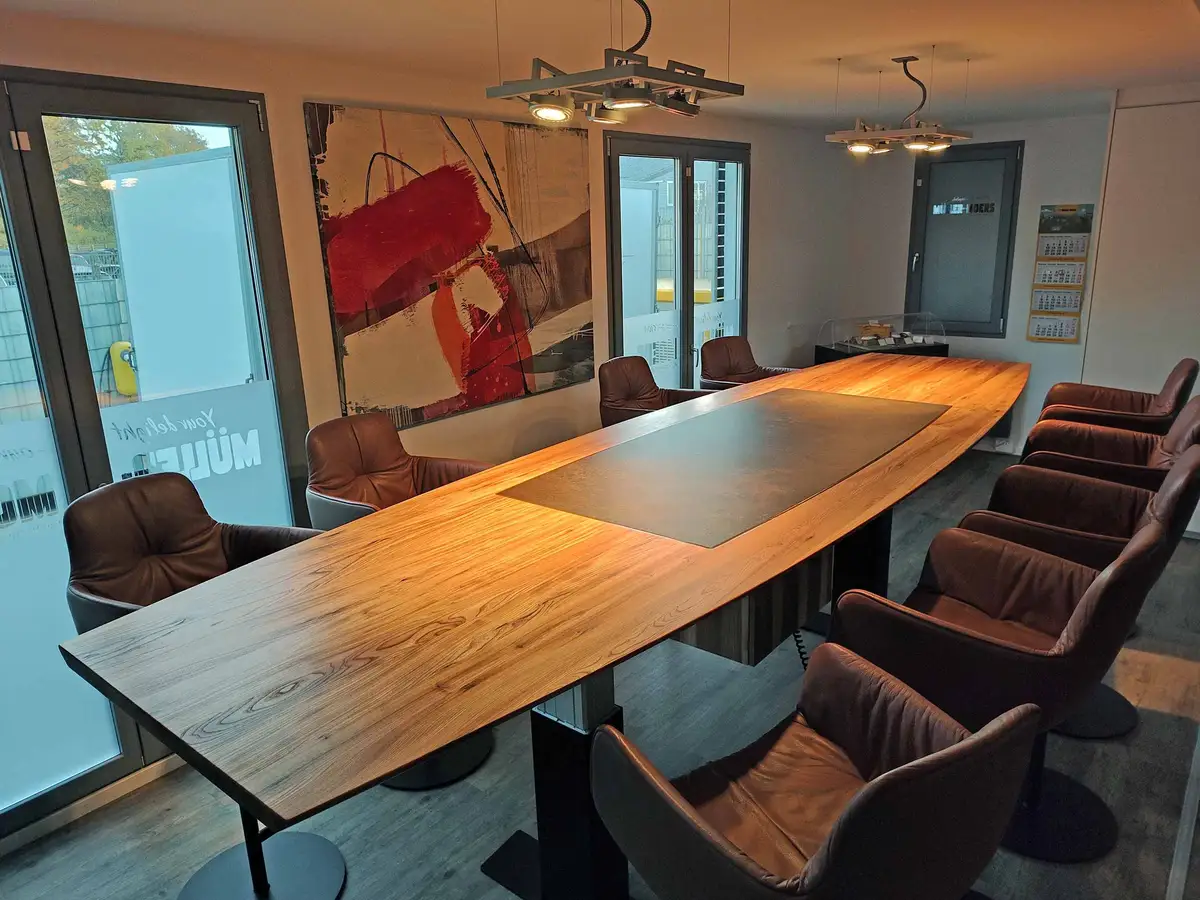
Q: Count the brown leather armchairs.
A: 9